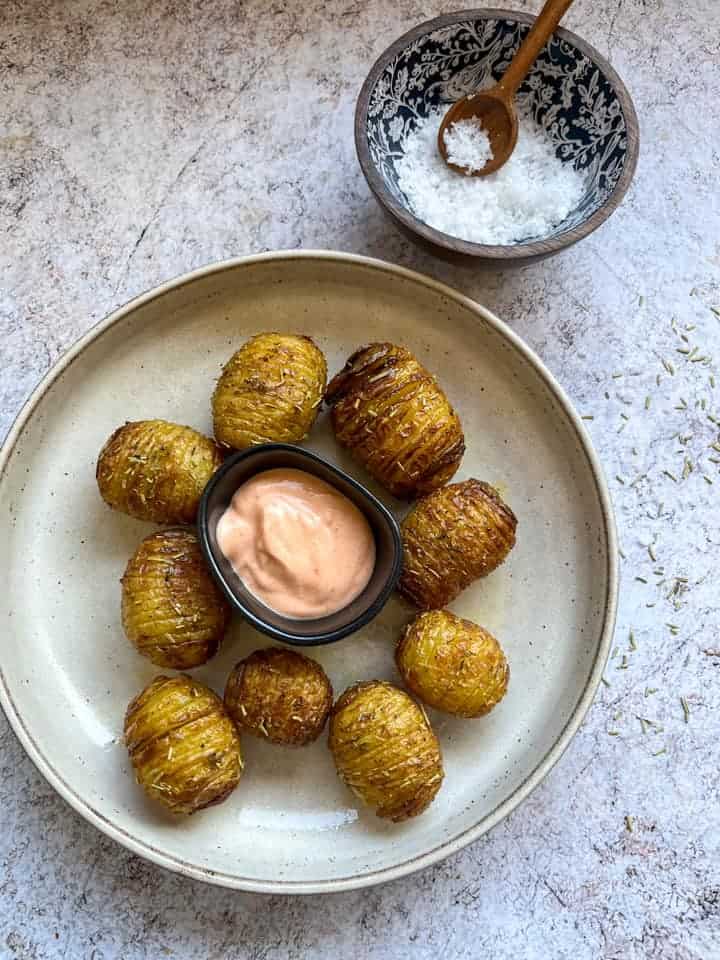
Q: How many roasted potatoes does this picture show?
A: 9